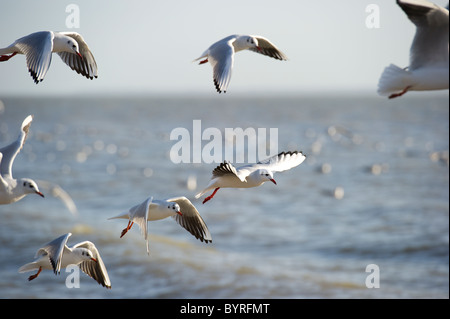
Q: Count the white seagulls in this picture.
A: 7